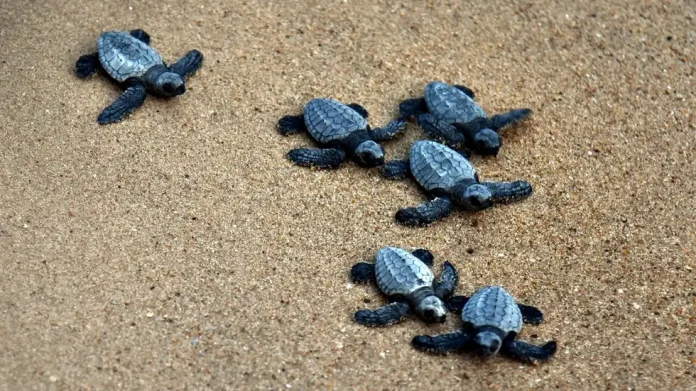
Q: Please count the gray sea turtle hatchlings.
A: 6